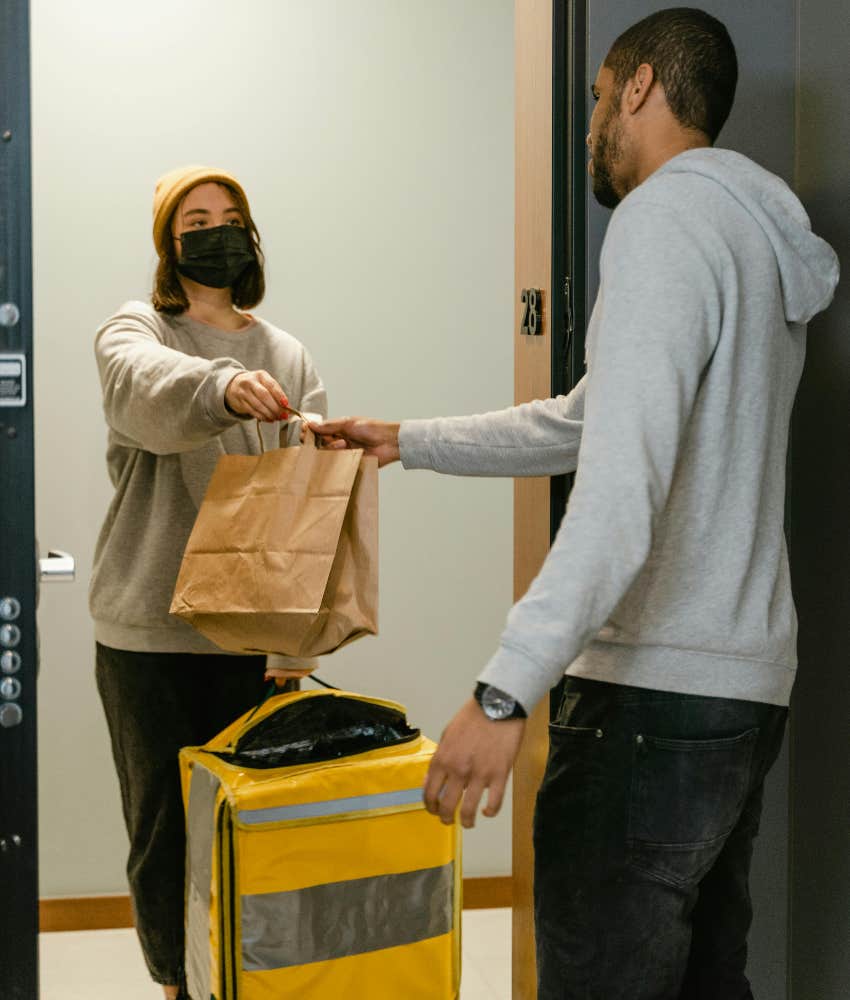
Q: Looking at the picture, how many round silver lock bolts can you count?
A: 6